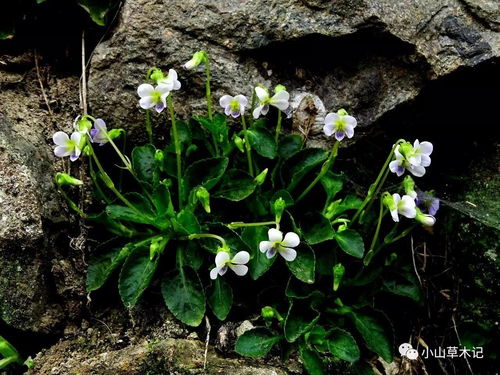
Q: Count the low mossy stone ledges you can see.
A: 1